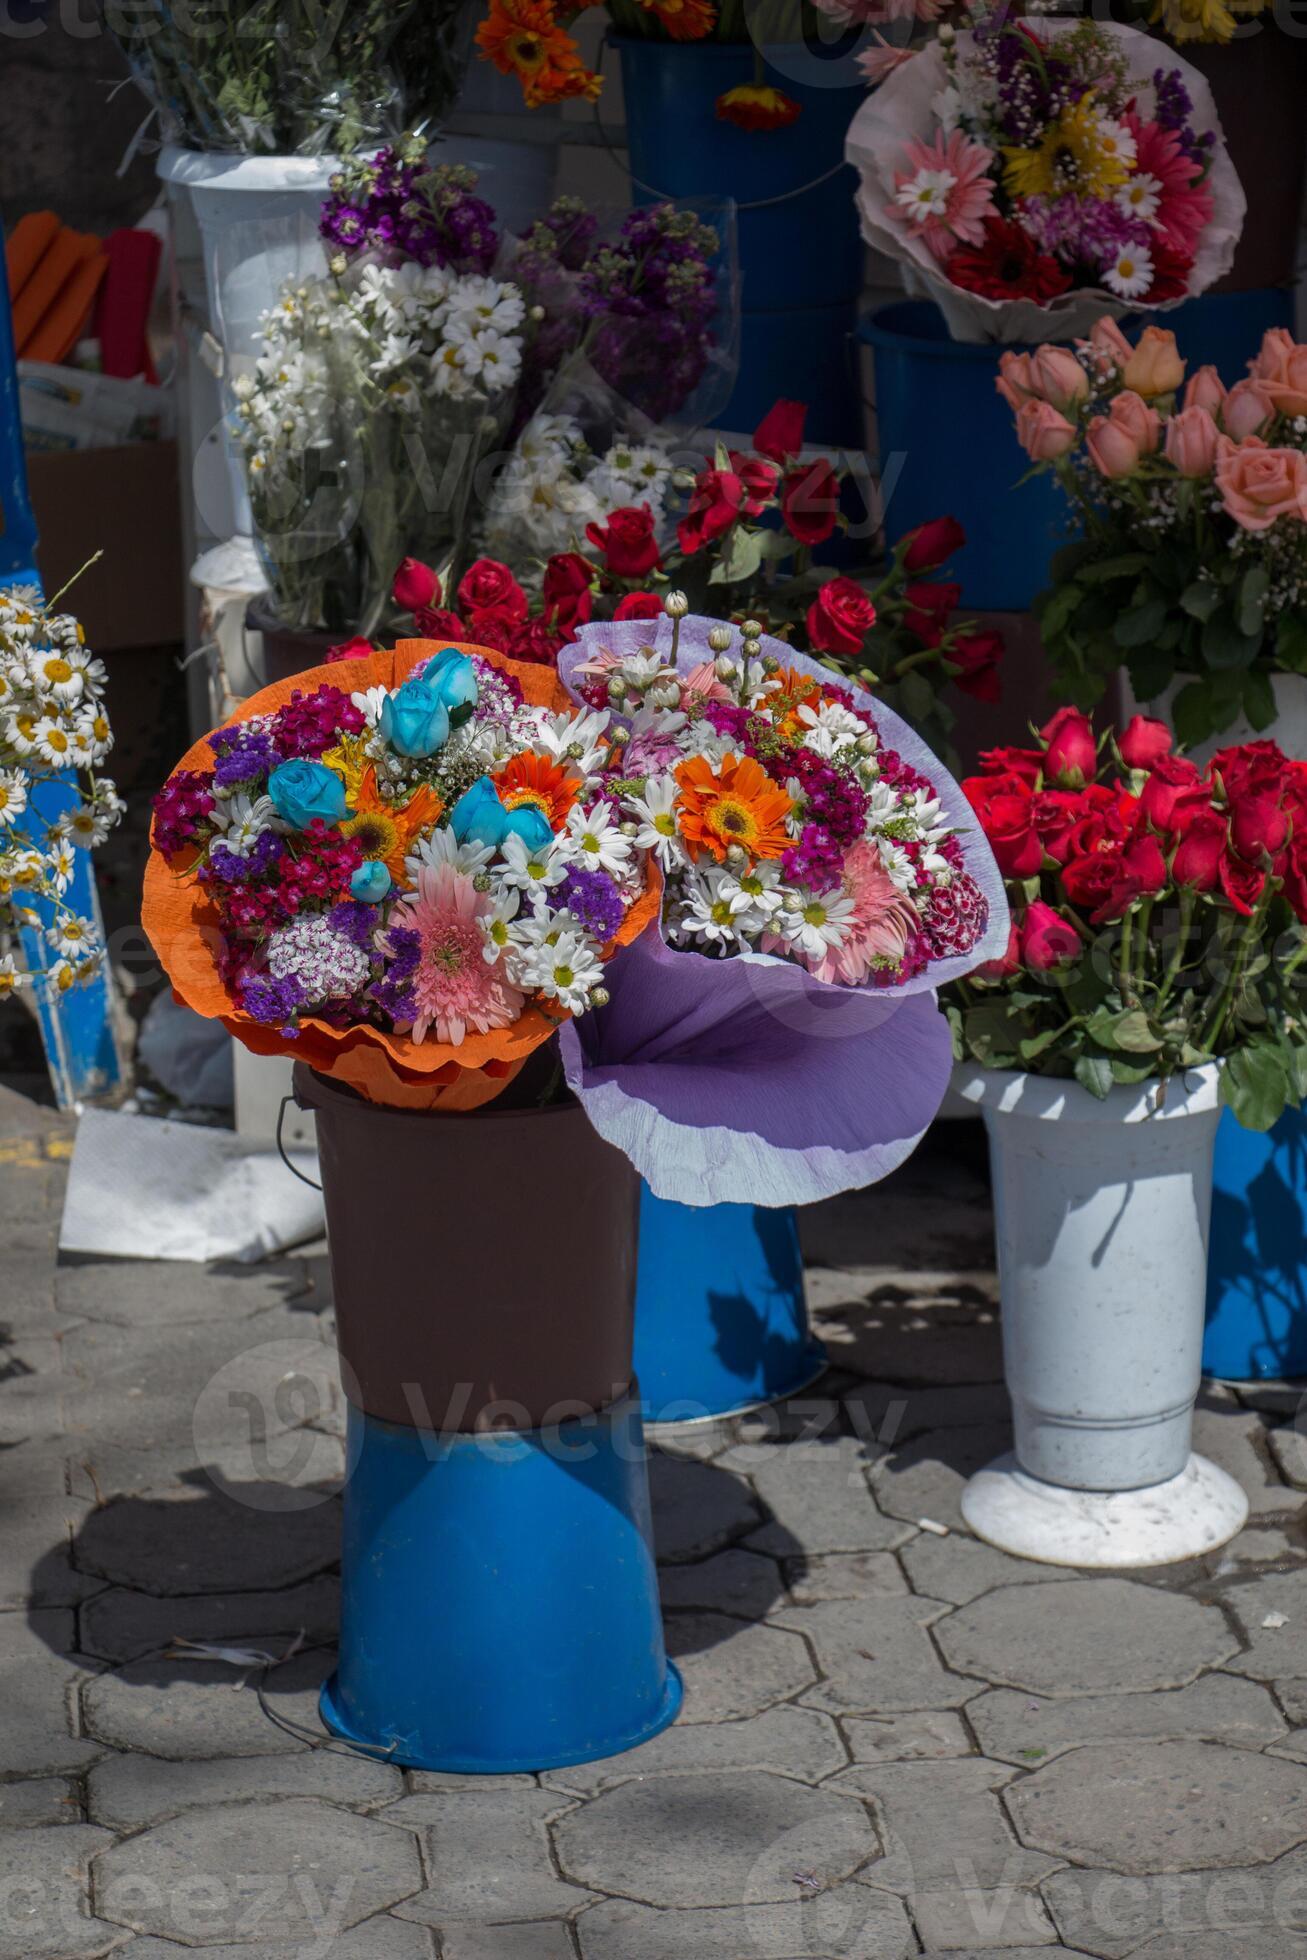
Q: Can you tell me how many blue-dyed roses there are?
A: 6